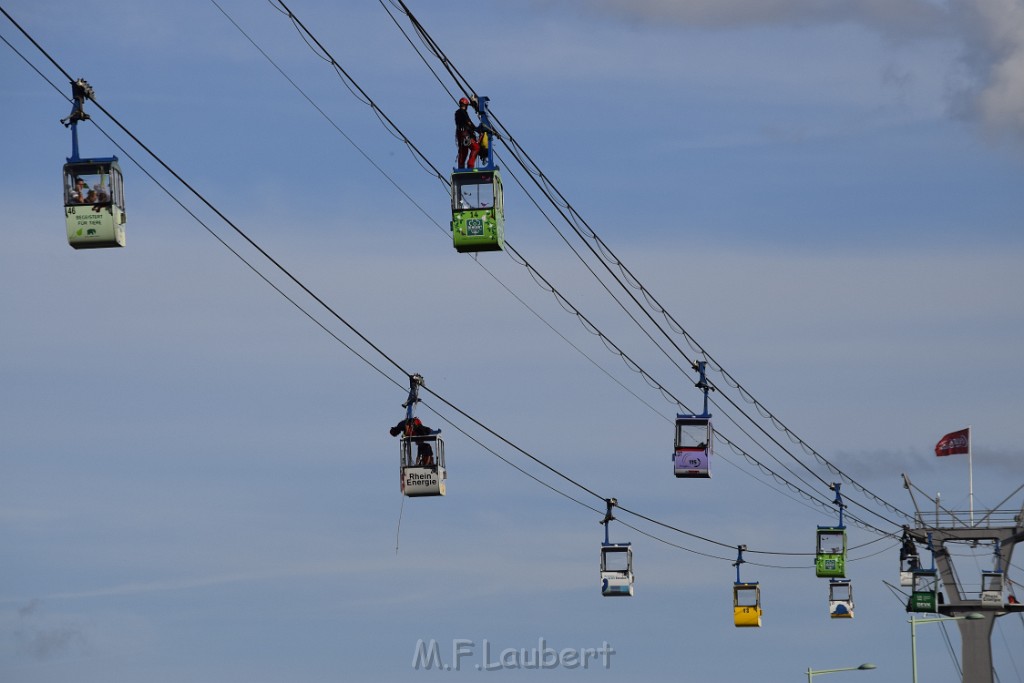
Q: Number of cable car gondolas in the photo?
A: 11